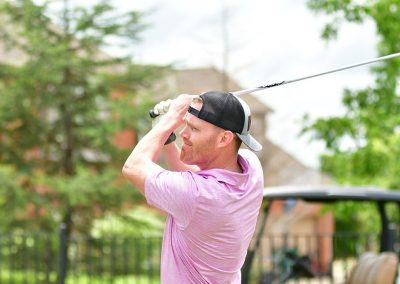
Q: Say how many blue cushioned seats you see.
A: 0